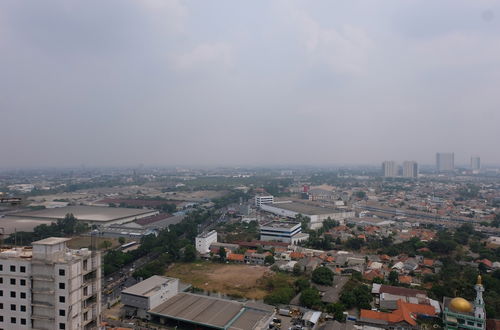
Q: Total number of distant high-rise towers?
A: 4